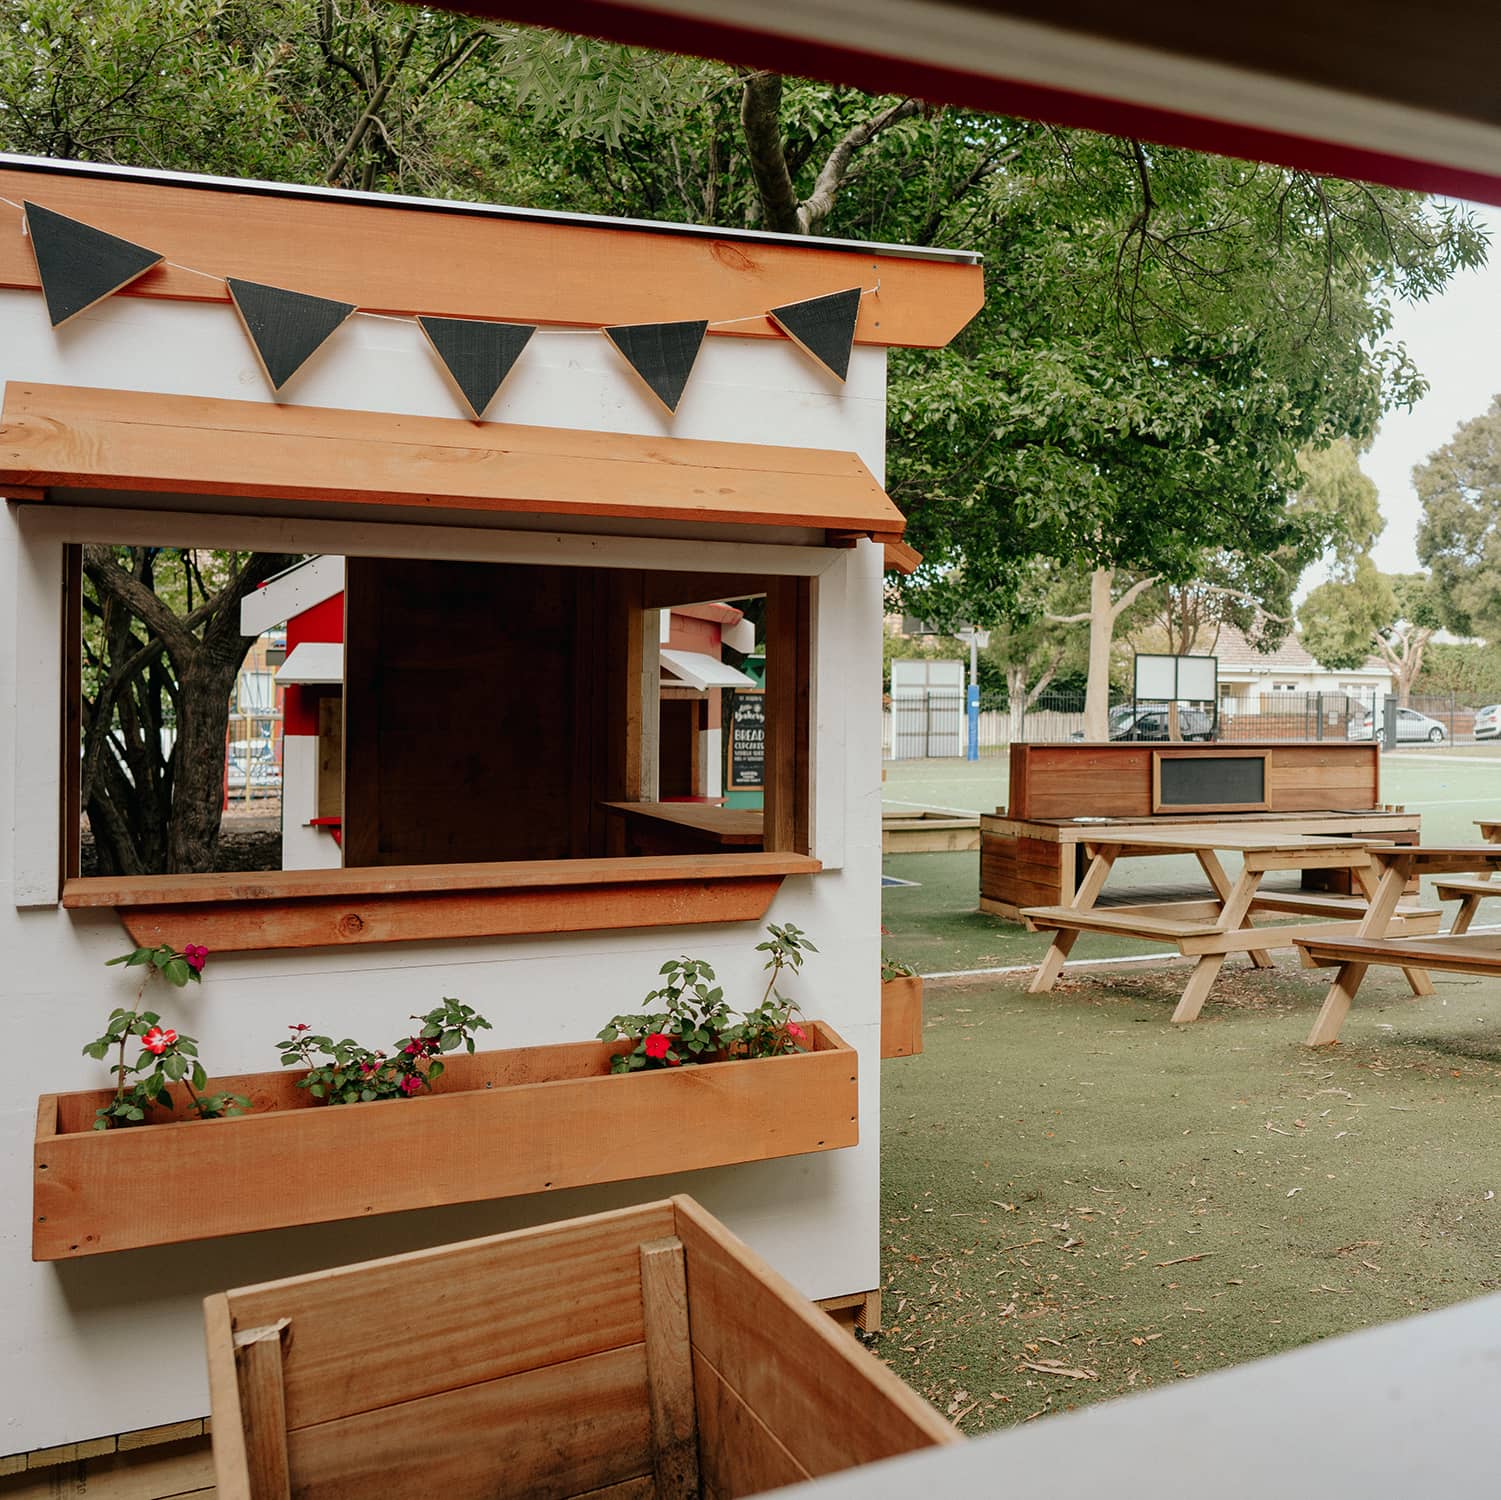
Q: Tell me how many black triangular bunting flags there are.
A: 5